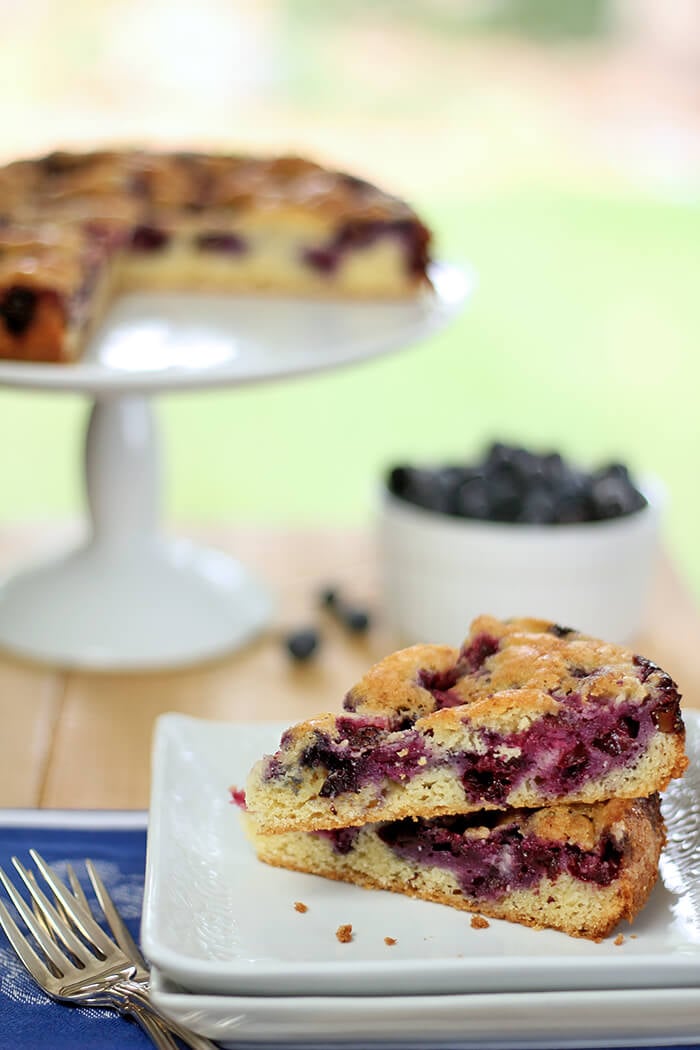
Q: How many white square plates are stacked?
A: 2